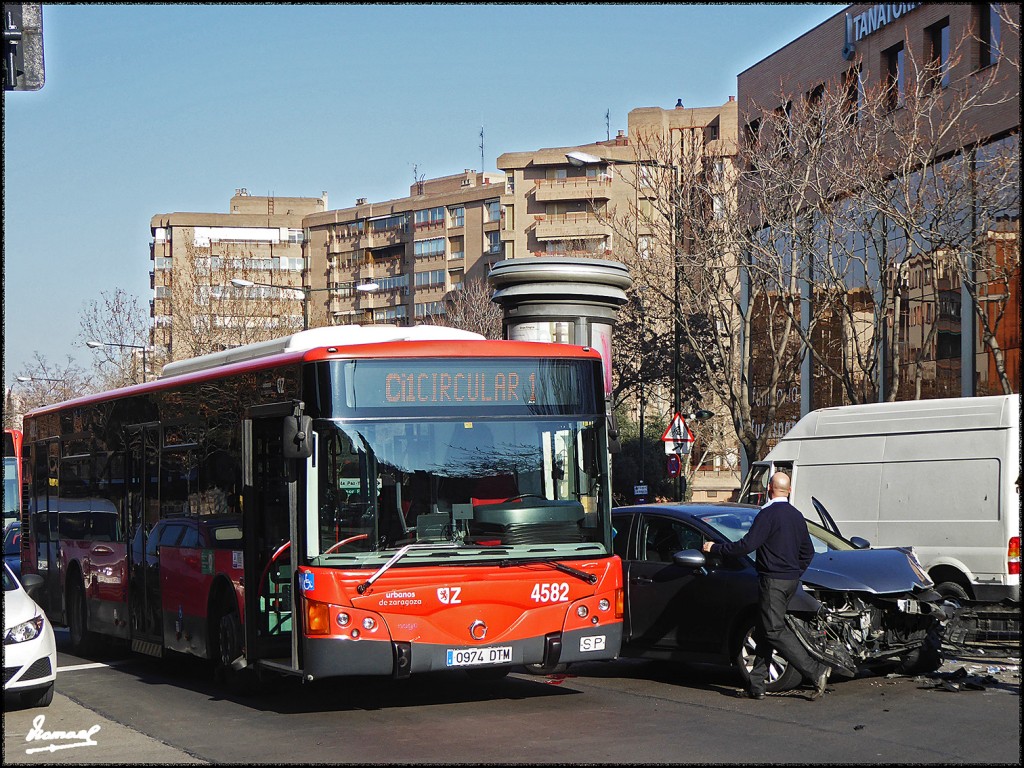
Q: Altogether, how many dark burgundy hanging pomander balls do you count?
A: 0